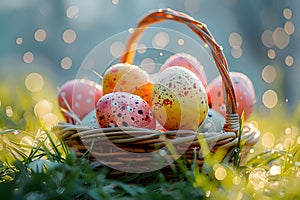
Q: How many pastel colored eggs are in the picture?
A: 8